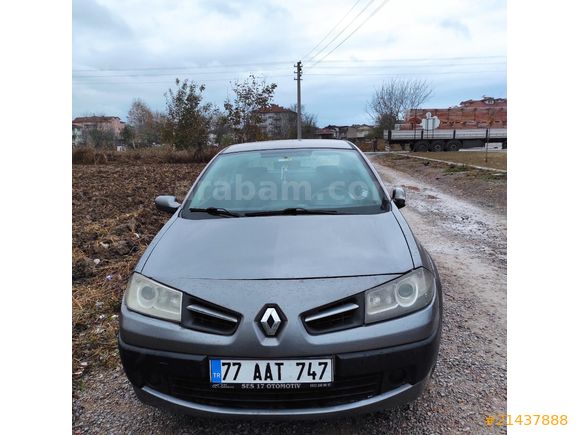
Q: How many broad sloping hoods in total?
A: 1